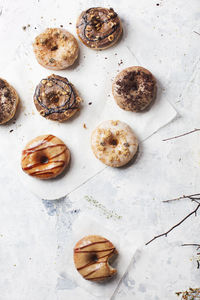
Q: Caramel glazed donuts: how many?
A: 2